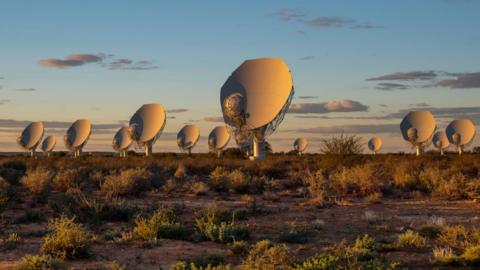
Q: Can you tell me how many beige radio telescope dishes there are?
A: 13